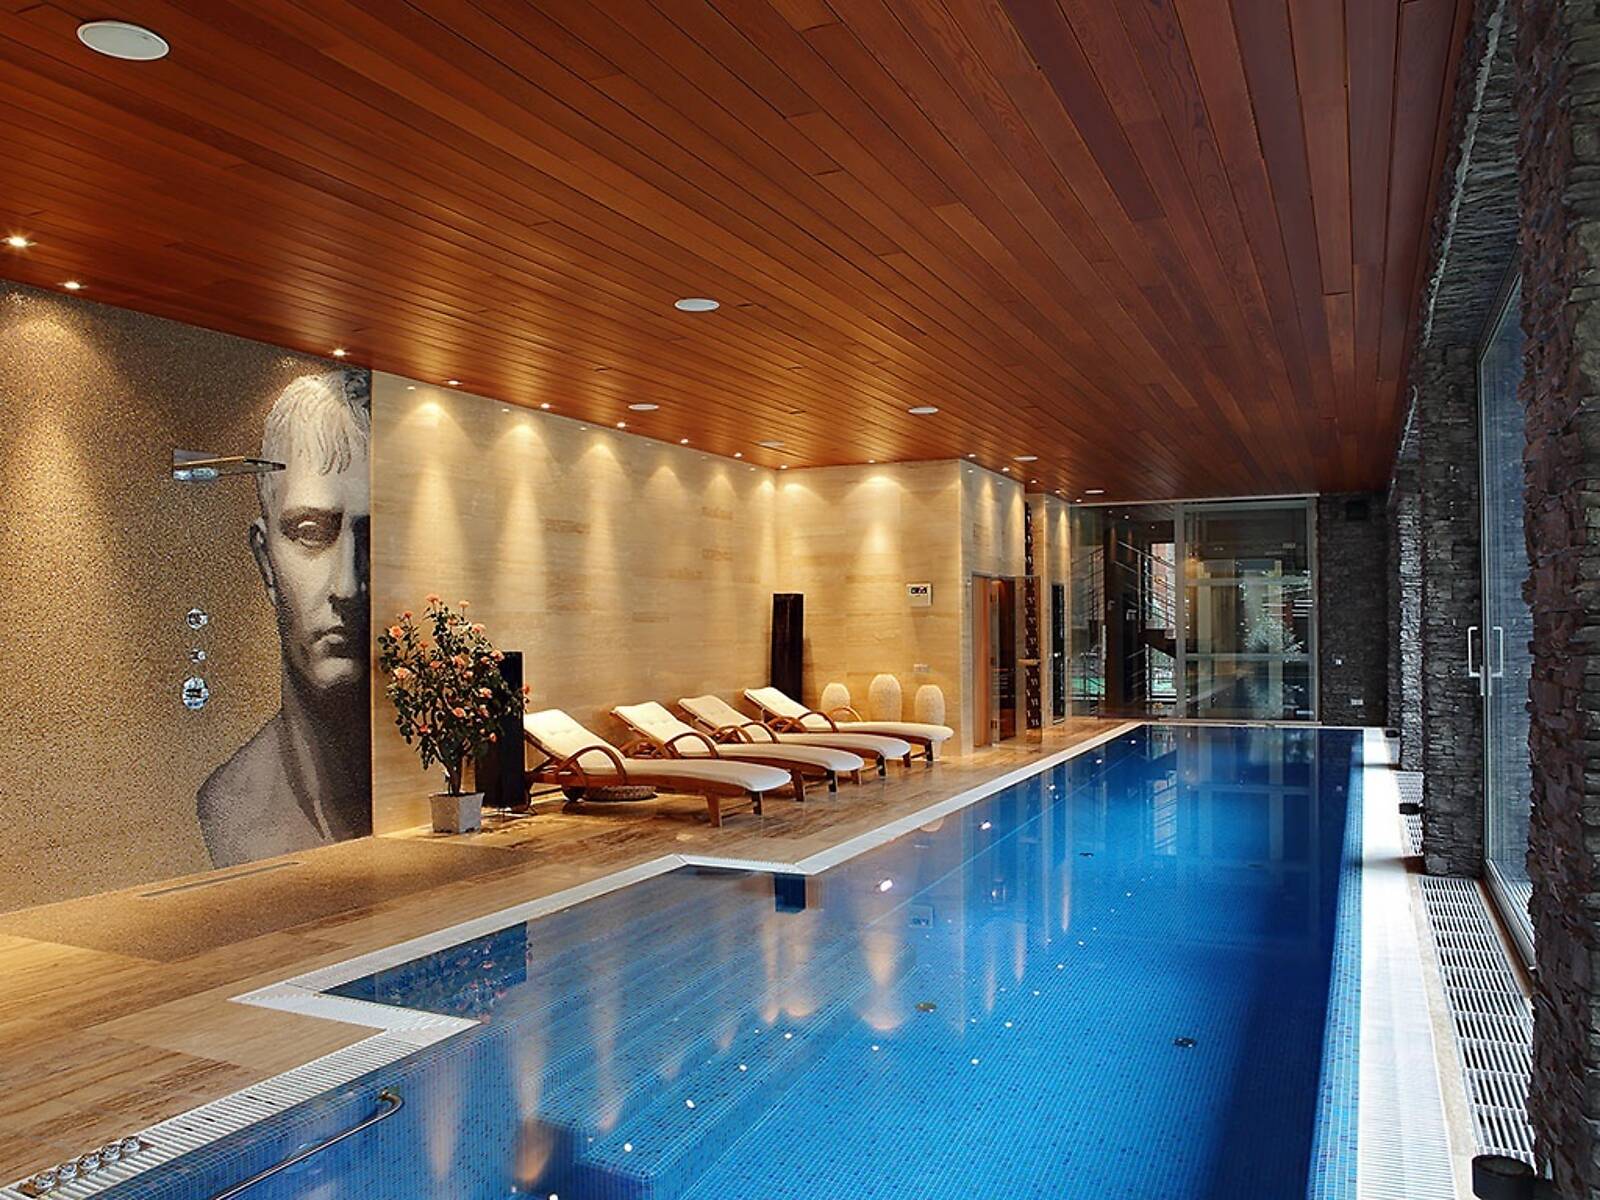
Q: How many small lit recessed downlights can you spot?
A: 15